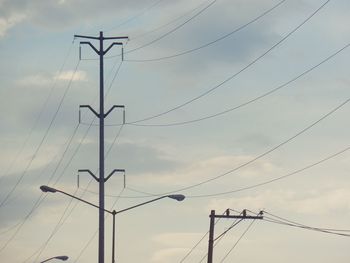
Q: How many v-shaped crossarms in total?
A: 3